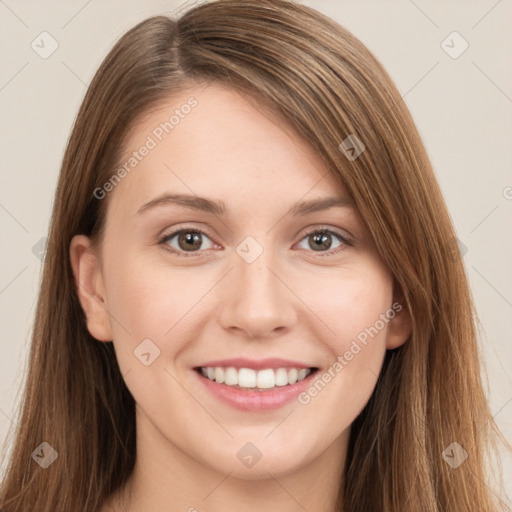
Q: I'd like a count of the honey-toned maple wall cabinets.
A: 0